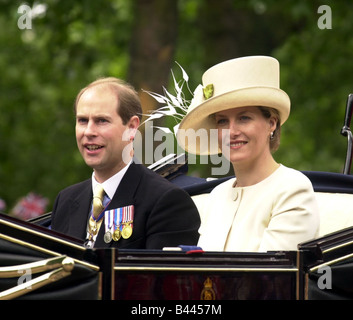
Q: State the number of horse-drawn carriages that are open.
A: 1